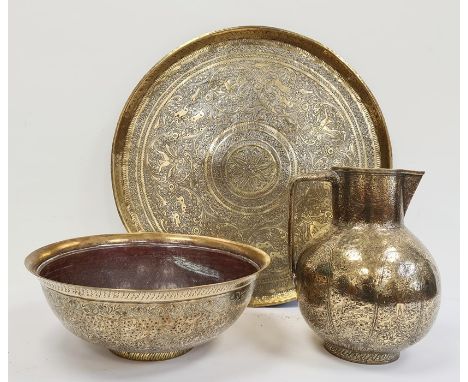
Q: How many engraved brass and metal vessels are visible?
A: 3